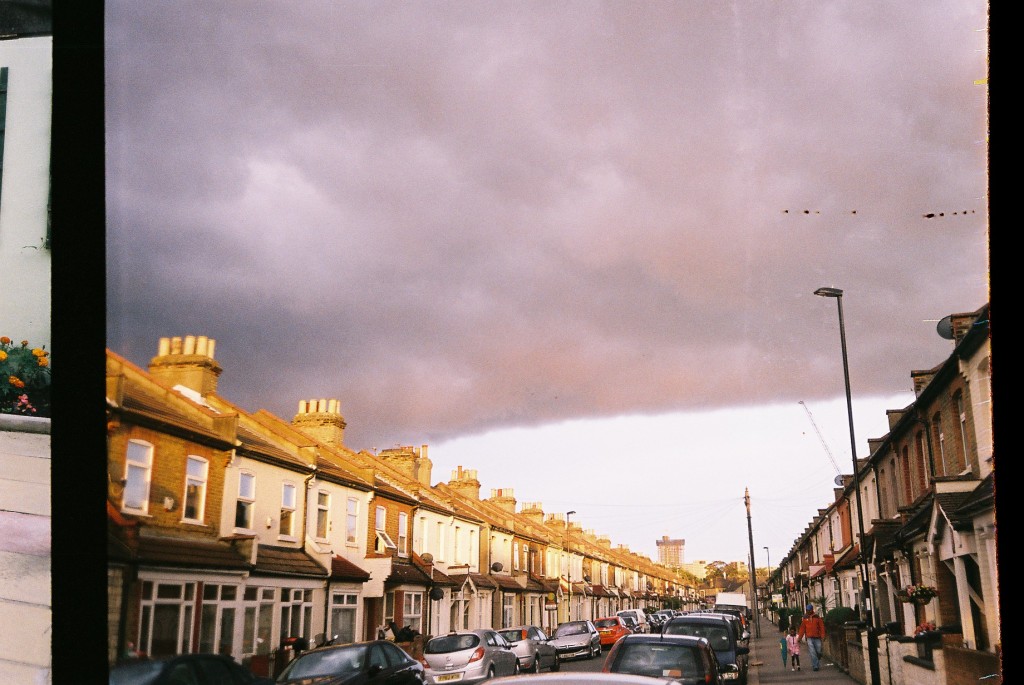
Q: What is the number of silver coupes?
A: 3